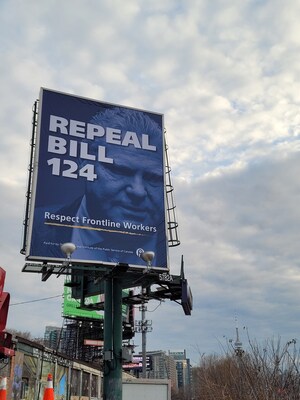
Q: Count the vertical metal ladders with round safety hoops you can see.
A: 2